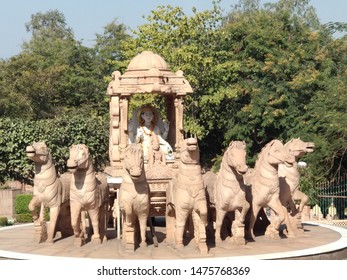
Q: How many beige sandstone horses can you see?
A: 7